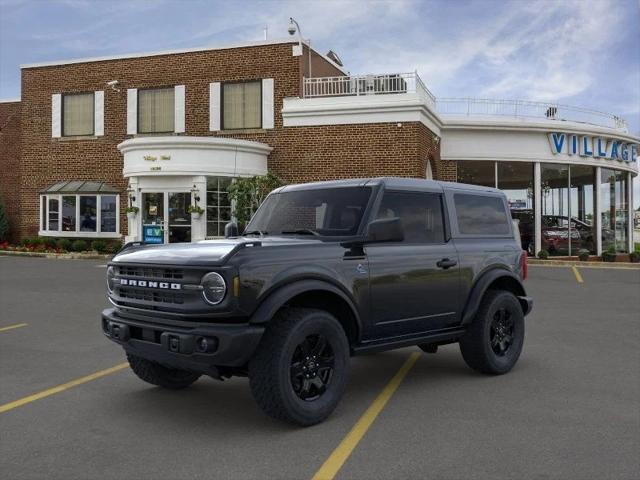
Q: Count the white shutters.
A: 6